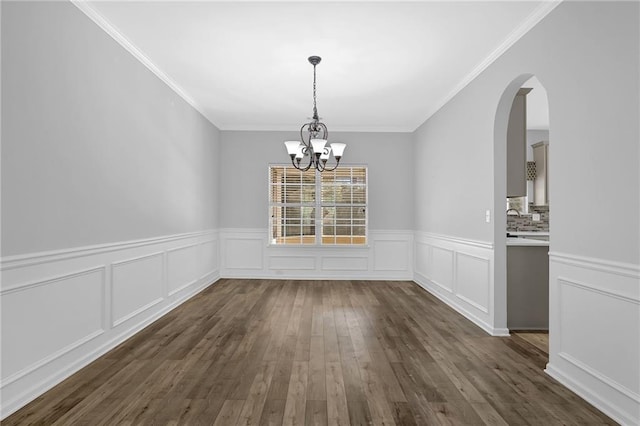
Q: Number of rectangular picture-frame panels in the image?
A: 12